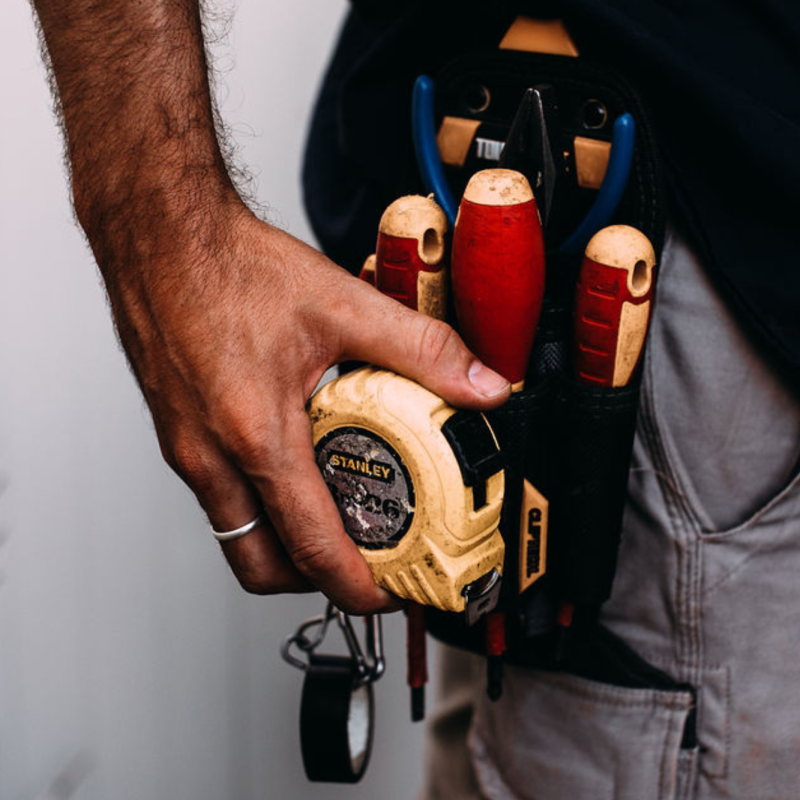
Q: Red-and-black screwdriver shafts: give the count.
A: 3